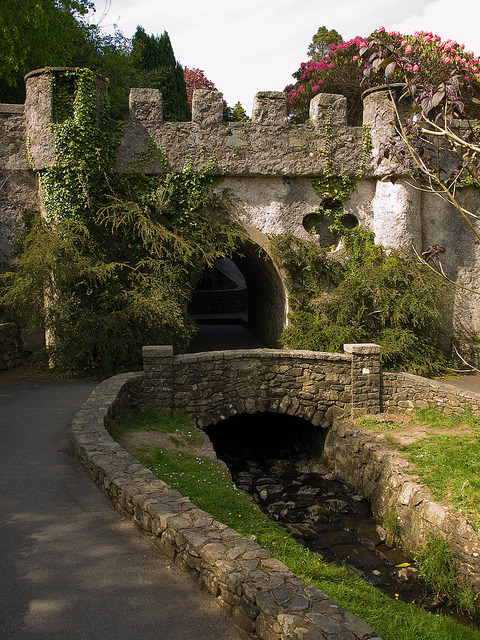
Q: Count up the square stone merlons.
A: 4